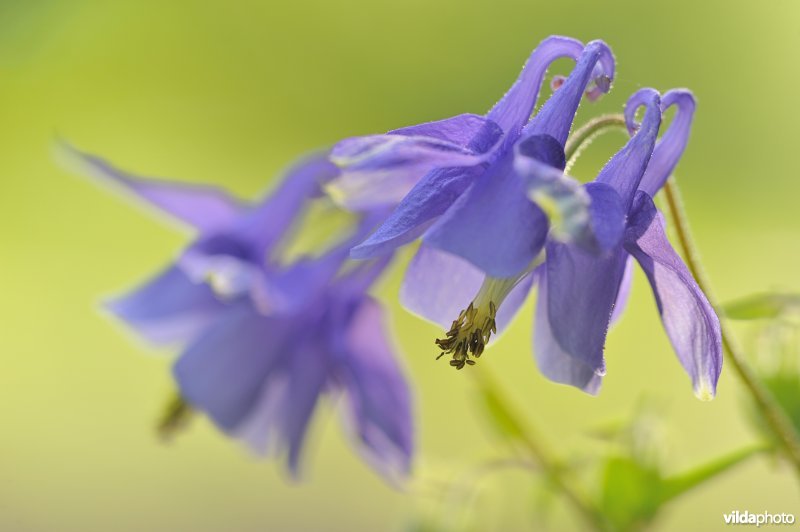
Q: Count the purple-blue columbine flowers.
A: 2